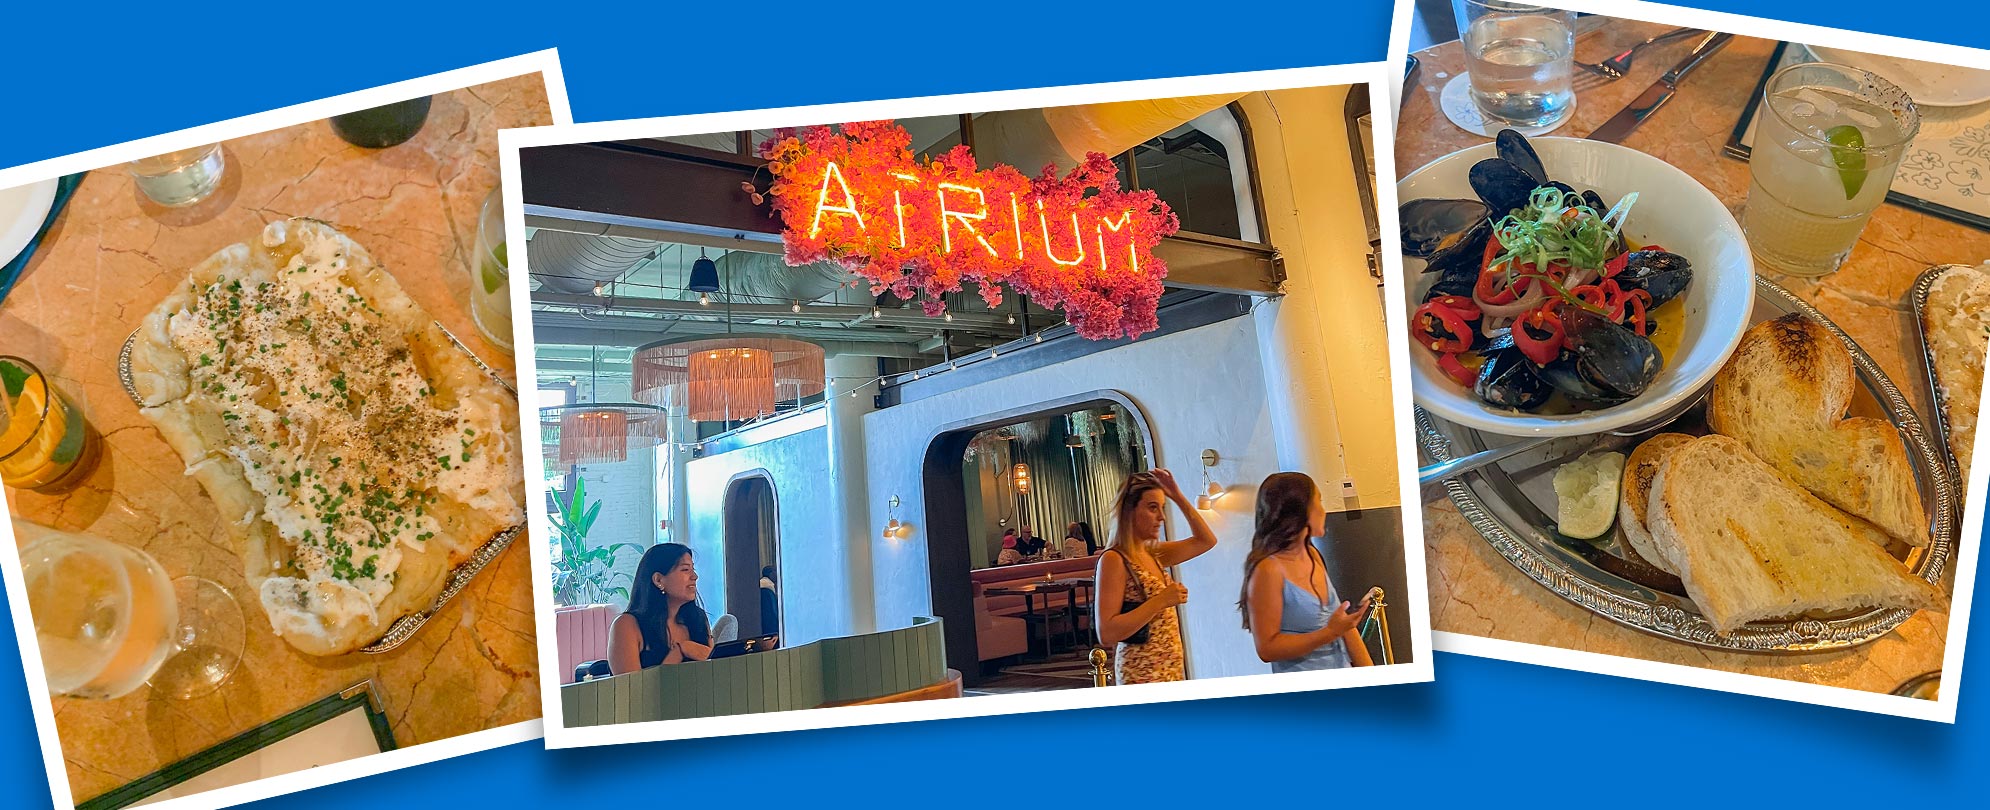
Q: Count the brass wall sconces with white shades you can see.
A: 2